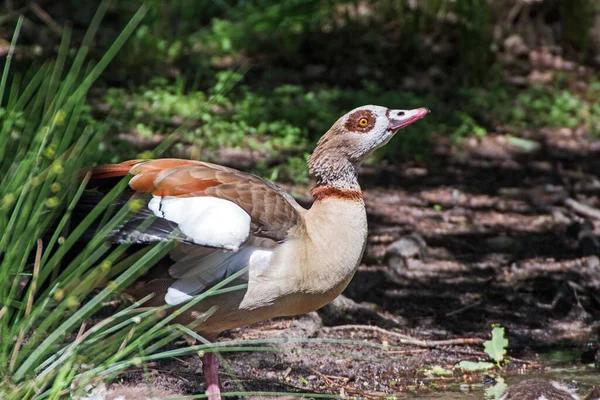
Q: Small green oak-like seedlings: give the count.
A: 1